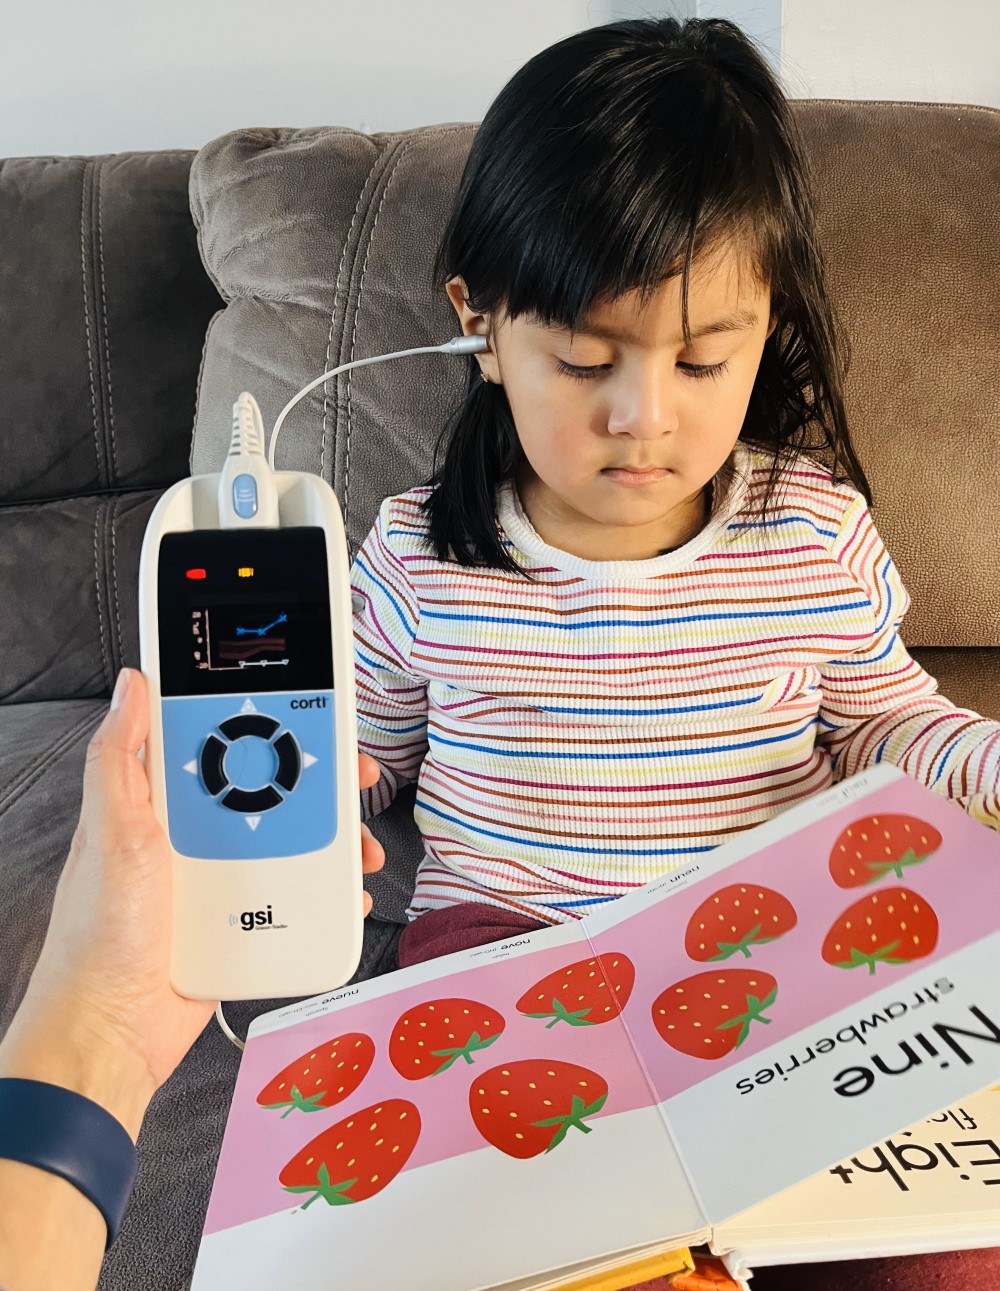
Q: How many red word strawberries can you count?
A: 0